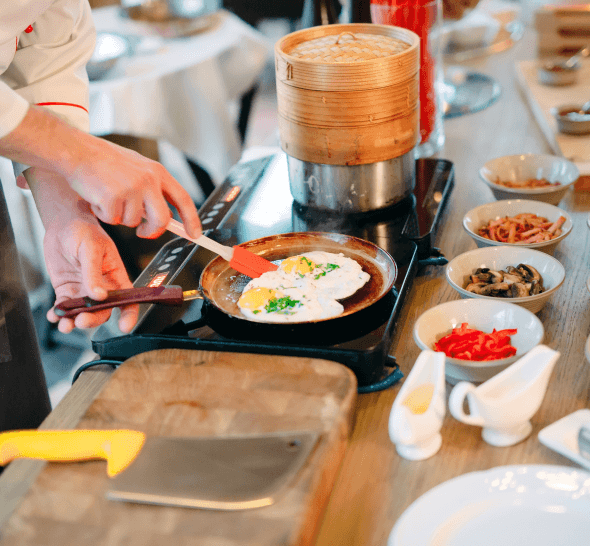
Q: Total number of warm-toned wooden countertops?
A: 1